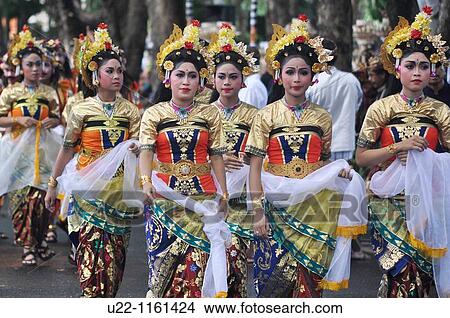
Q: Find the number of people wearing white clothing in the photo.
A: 2